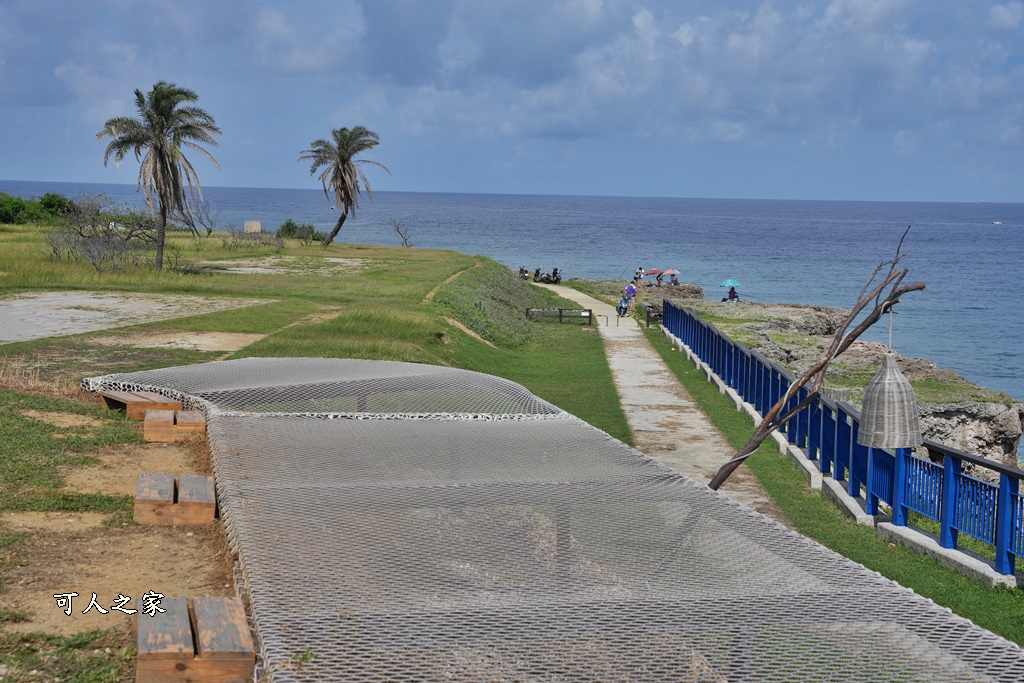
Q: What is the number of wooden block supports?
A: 4